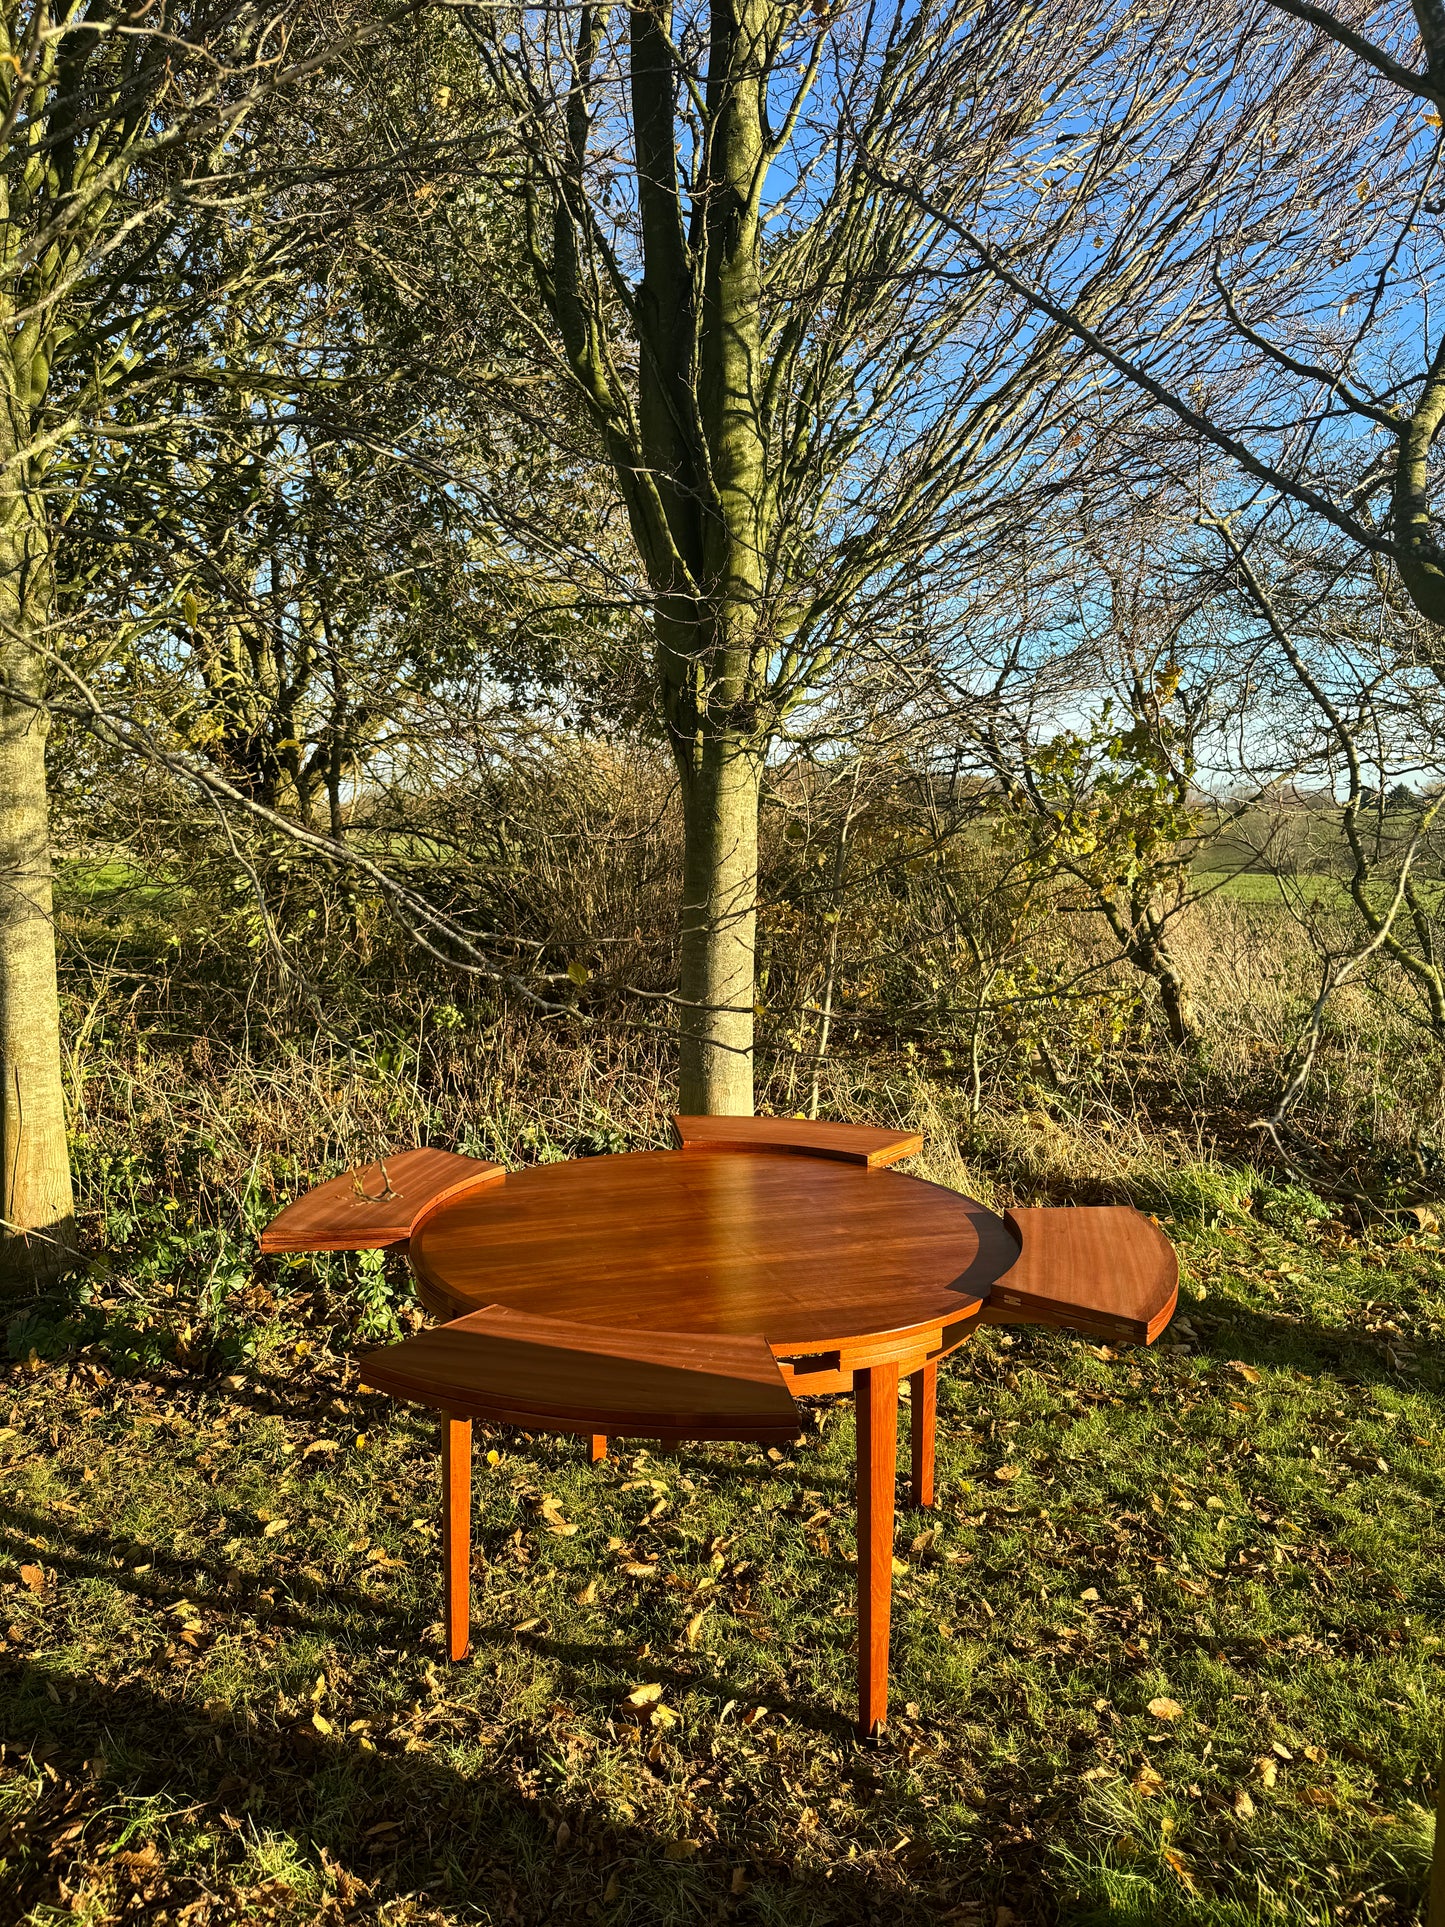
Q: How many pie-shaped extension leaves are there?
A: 4